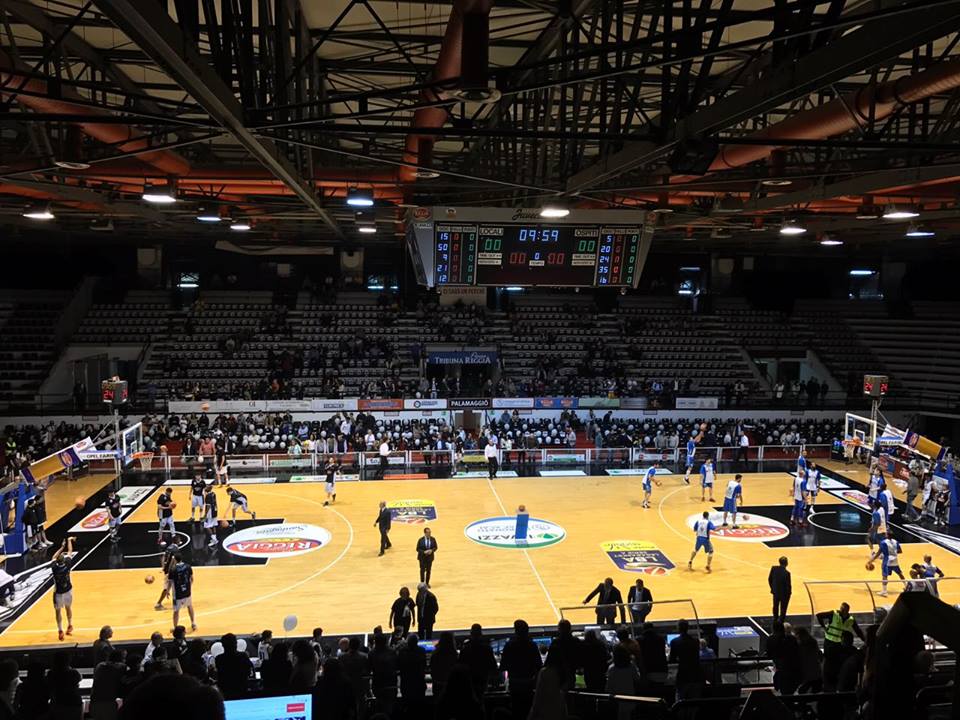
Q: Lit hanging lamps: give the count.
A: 11